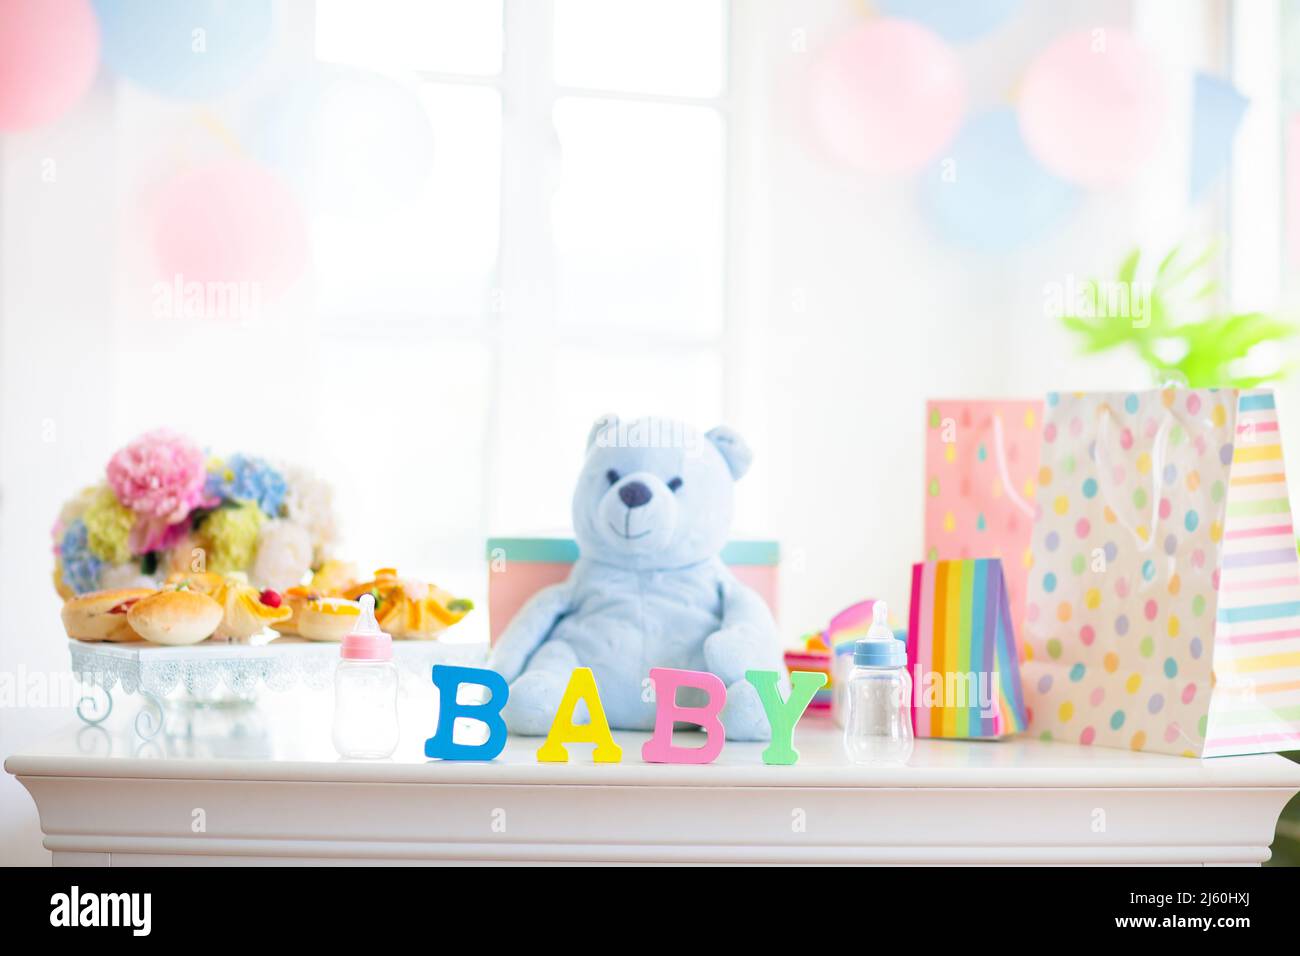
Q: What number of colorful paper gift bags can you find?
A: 3